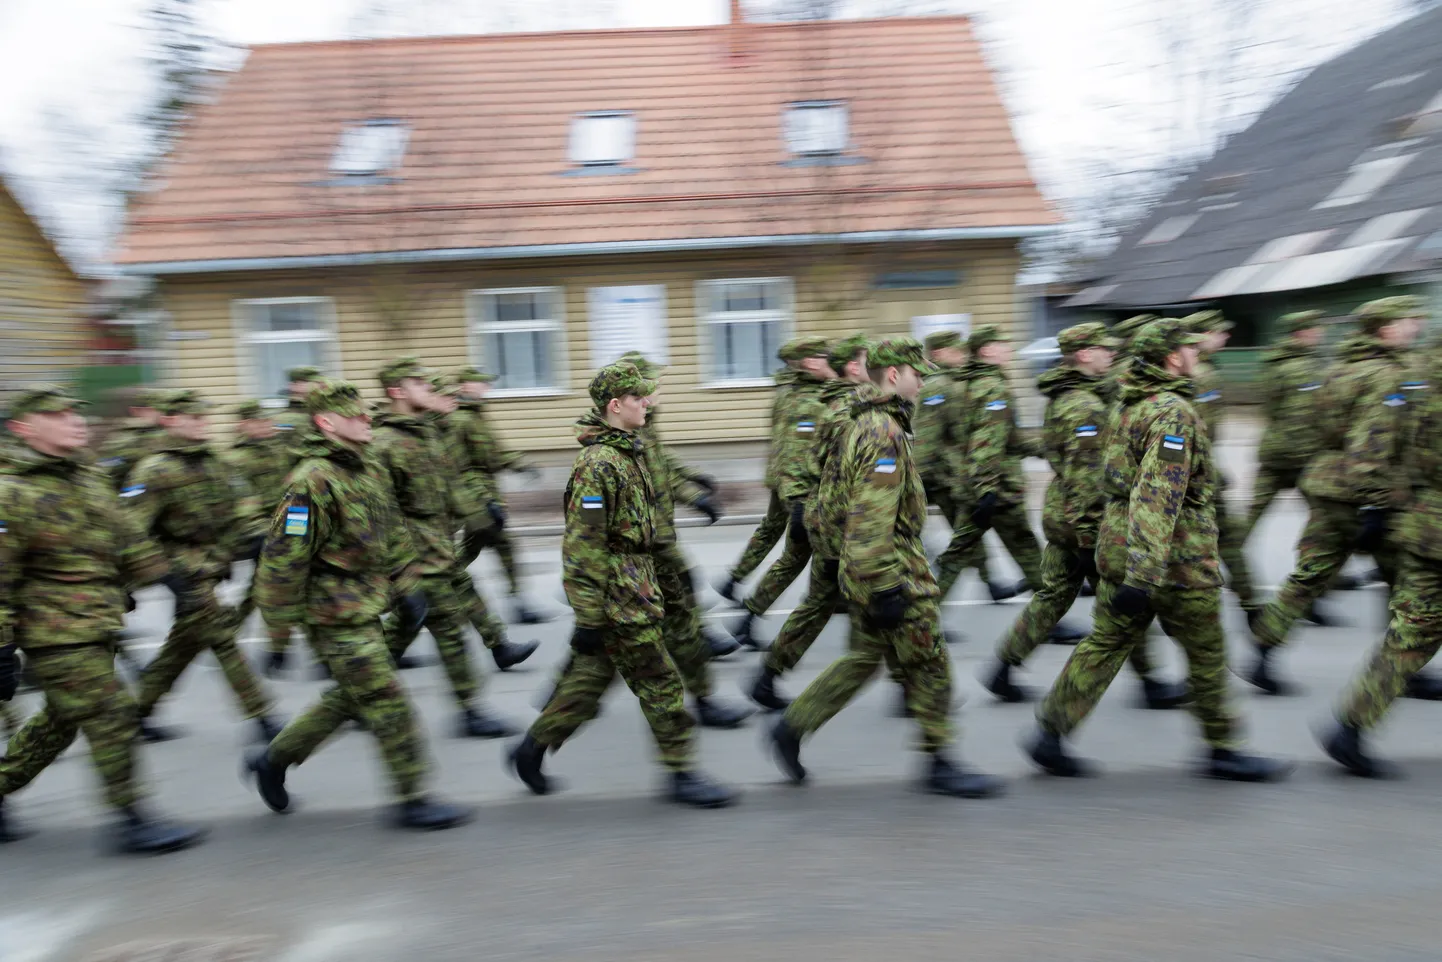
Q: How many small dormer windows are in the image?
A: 3